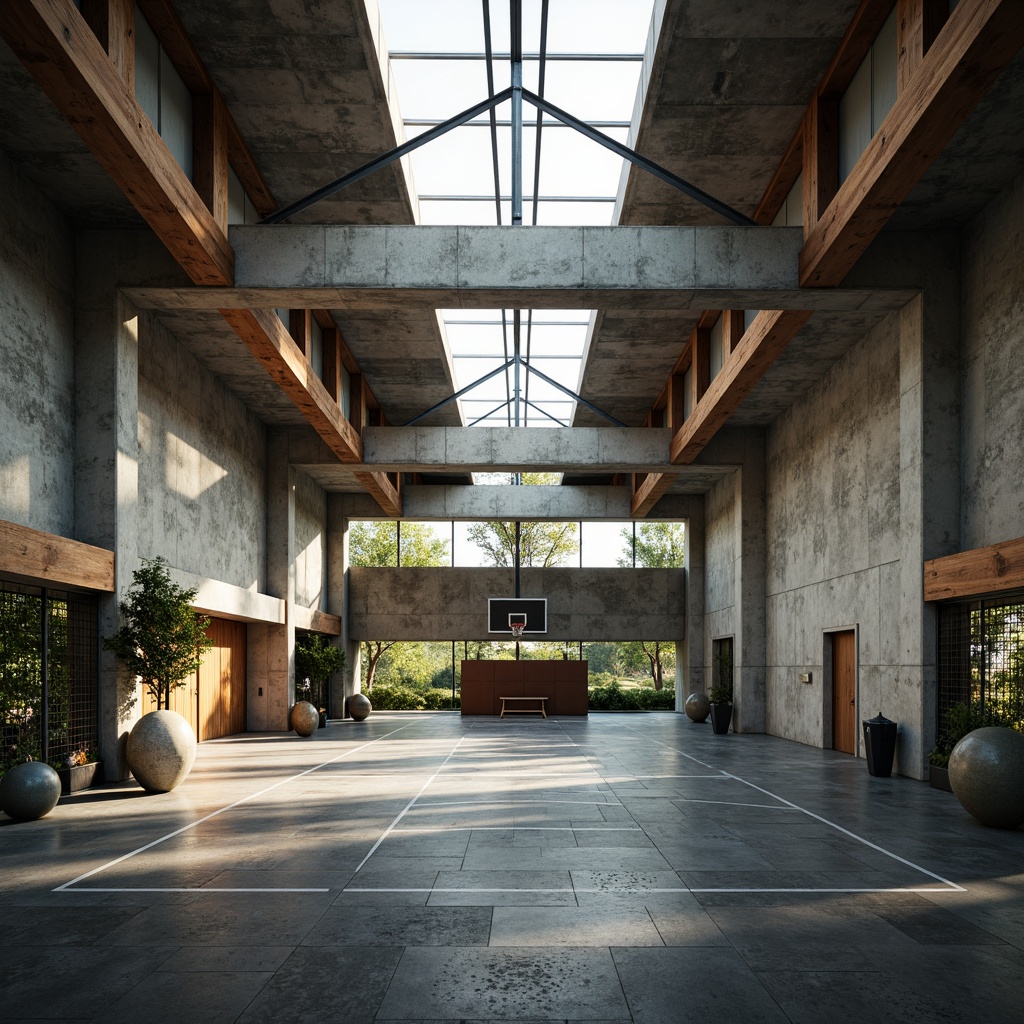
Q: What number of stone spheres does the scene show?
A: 6